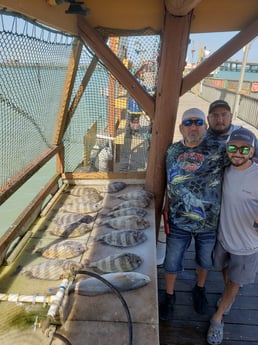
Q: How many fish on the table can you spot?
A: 15